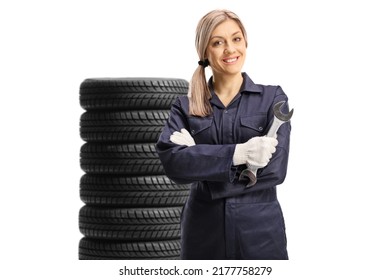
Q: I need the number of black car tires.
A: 6